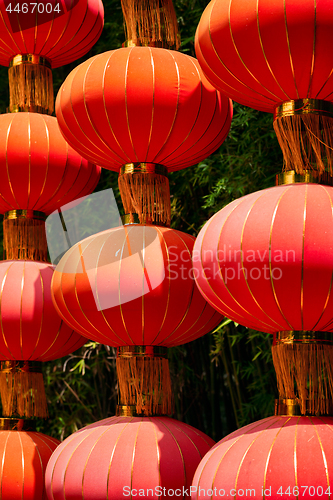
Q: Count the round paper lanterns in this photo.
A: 10